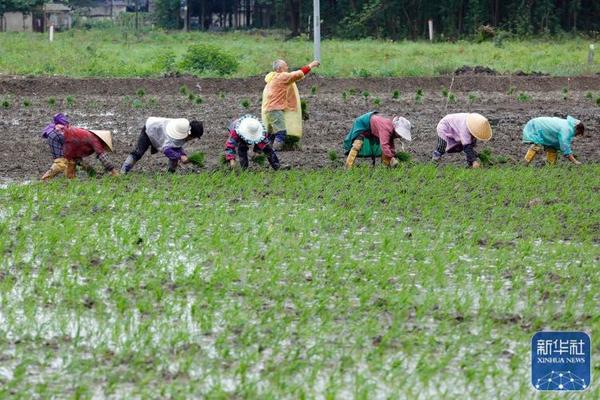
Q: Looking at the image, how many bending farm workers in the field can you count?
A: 6